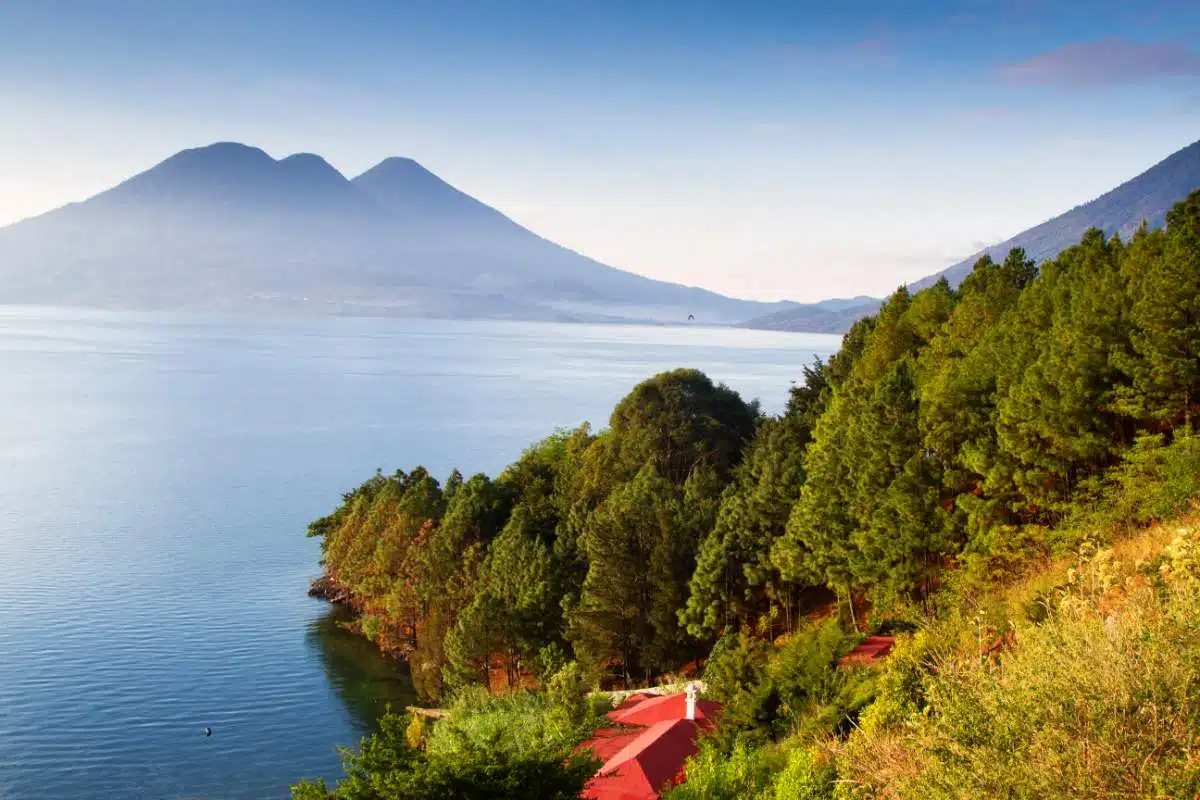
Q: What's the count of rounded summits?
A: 3